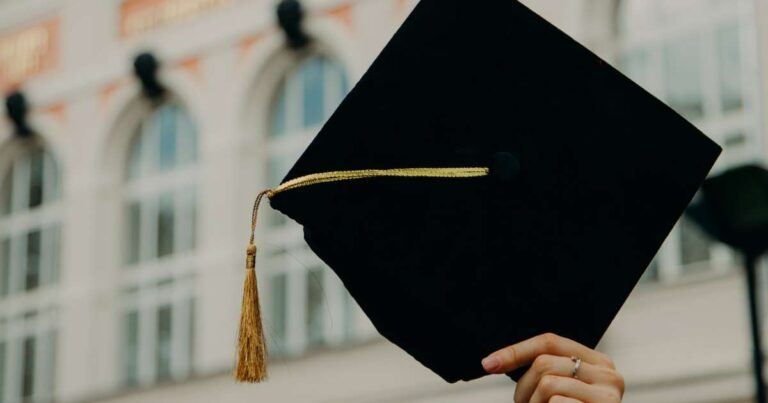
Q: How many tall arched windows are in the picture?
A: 3